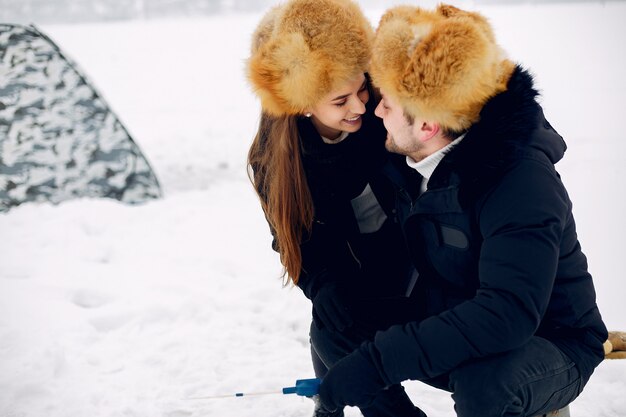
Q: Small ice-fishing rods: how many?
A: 1